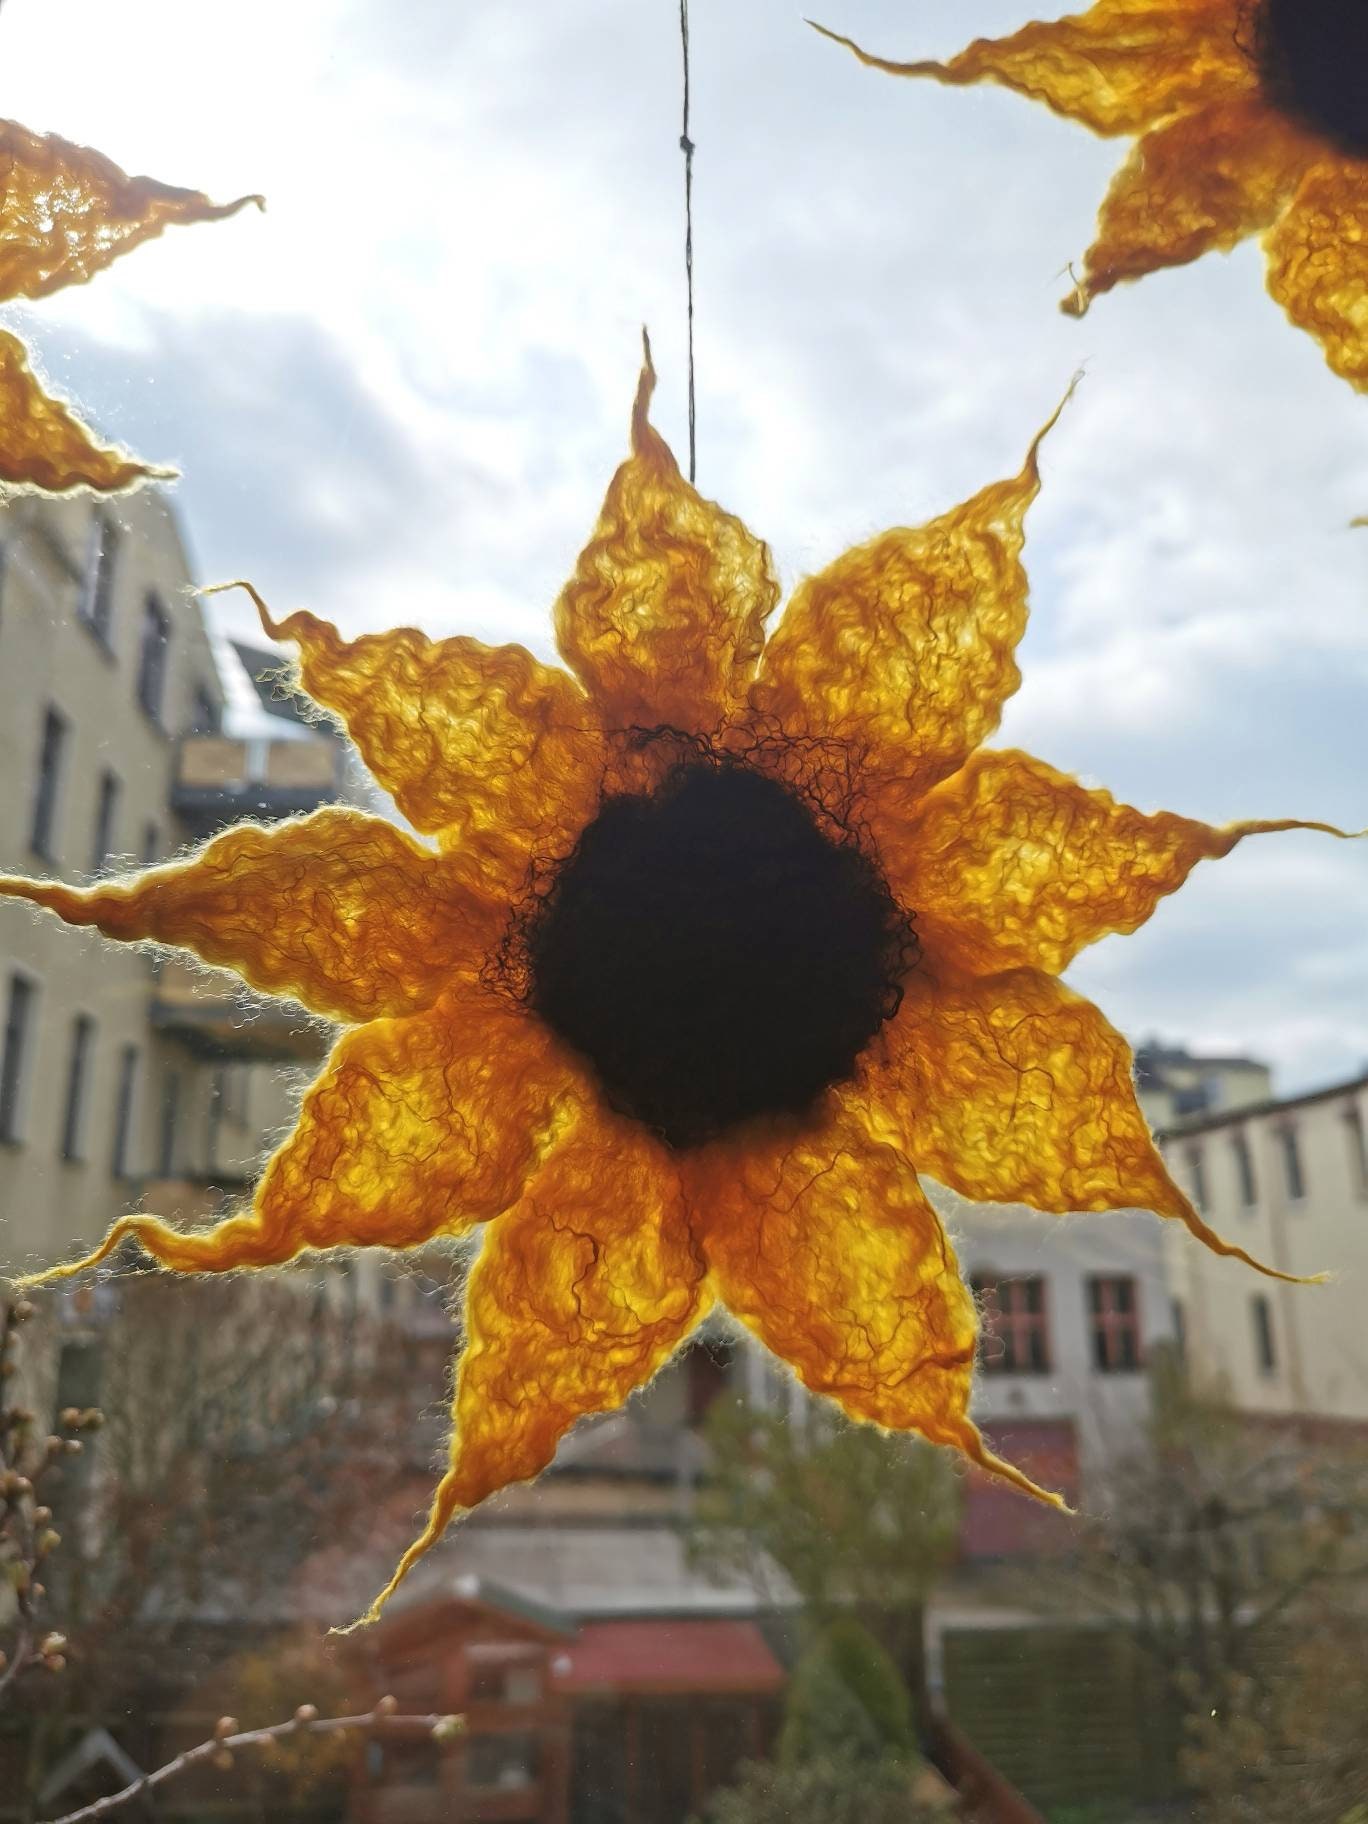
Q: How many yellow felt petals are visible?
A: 14